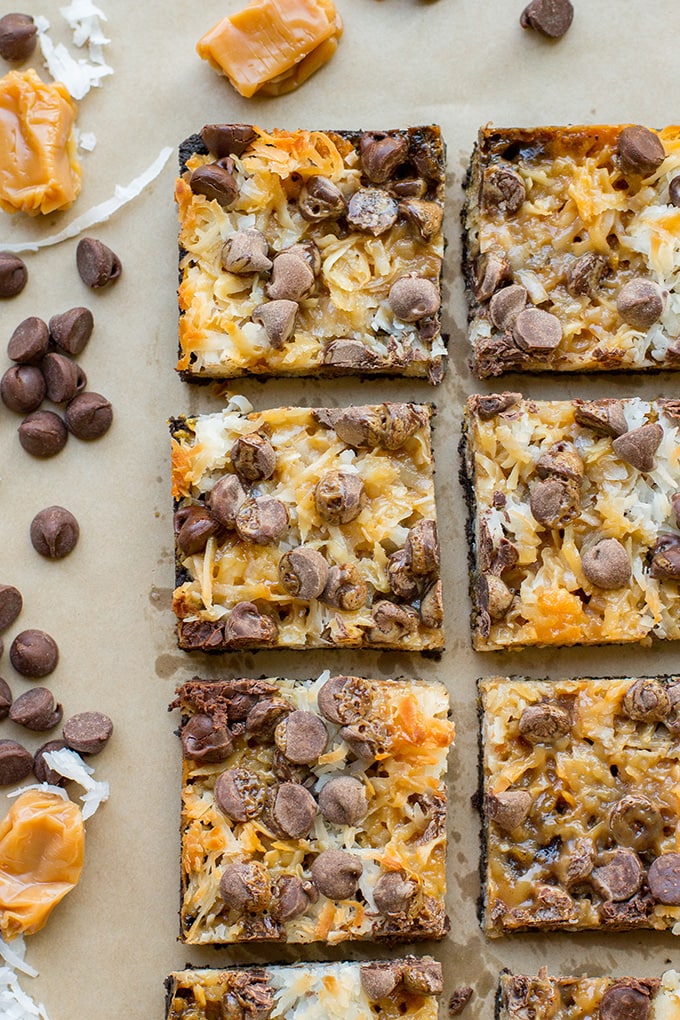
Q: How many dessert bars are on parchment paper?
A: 8